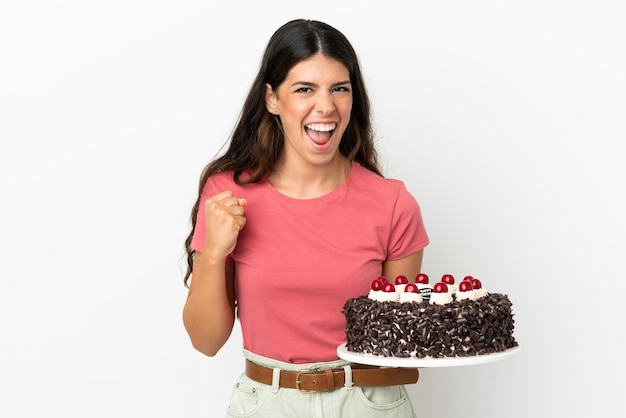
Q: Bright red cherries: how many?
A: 11